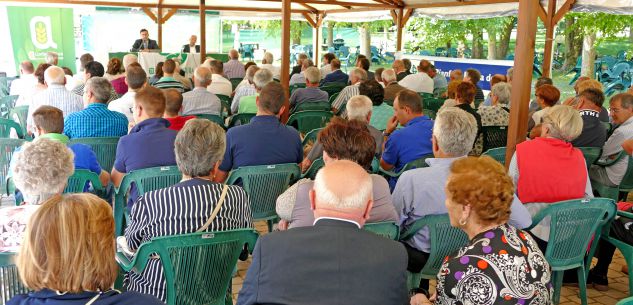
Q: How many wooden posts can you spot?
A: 7